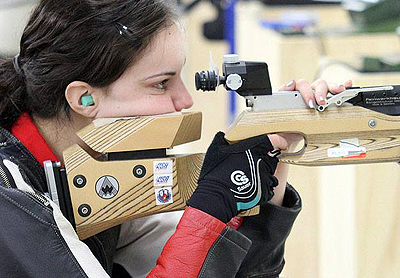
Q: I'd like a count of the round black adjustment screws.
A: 3